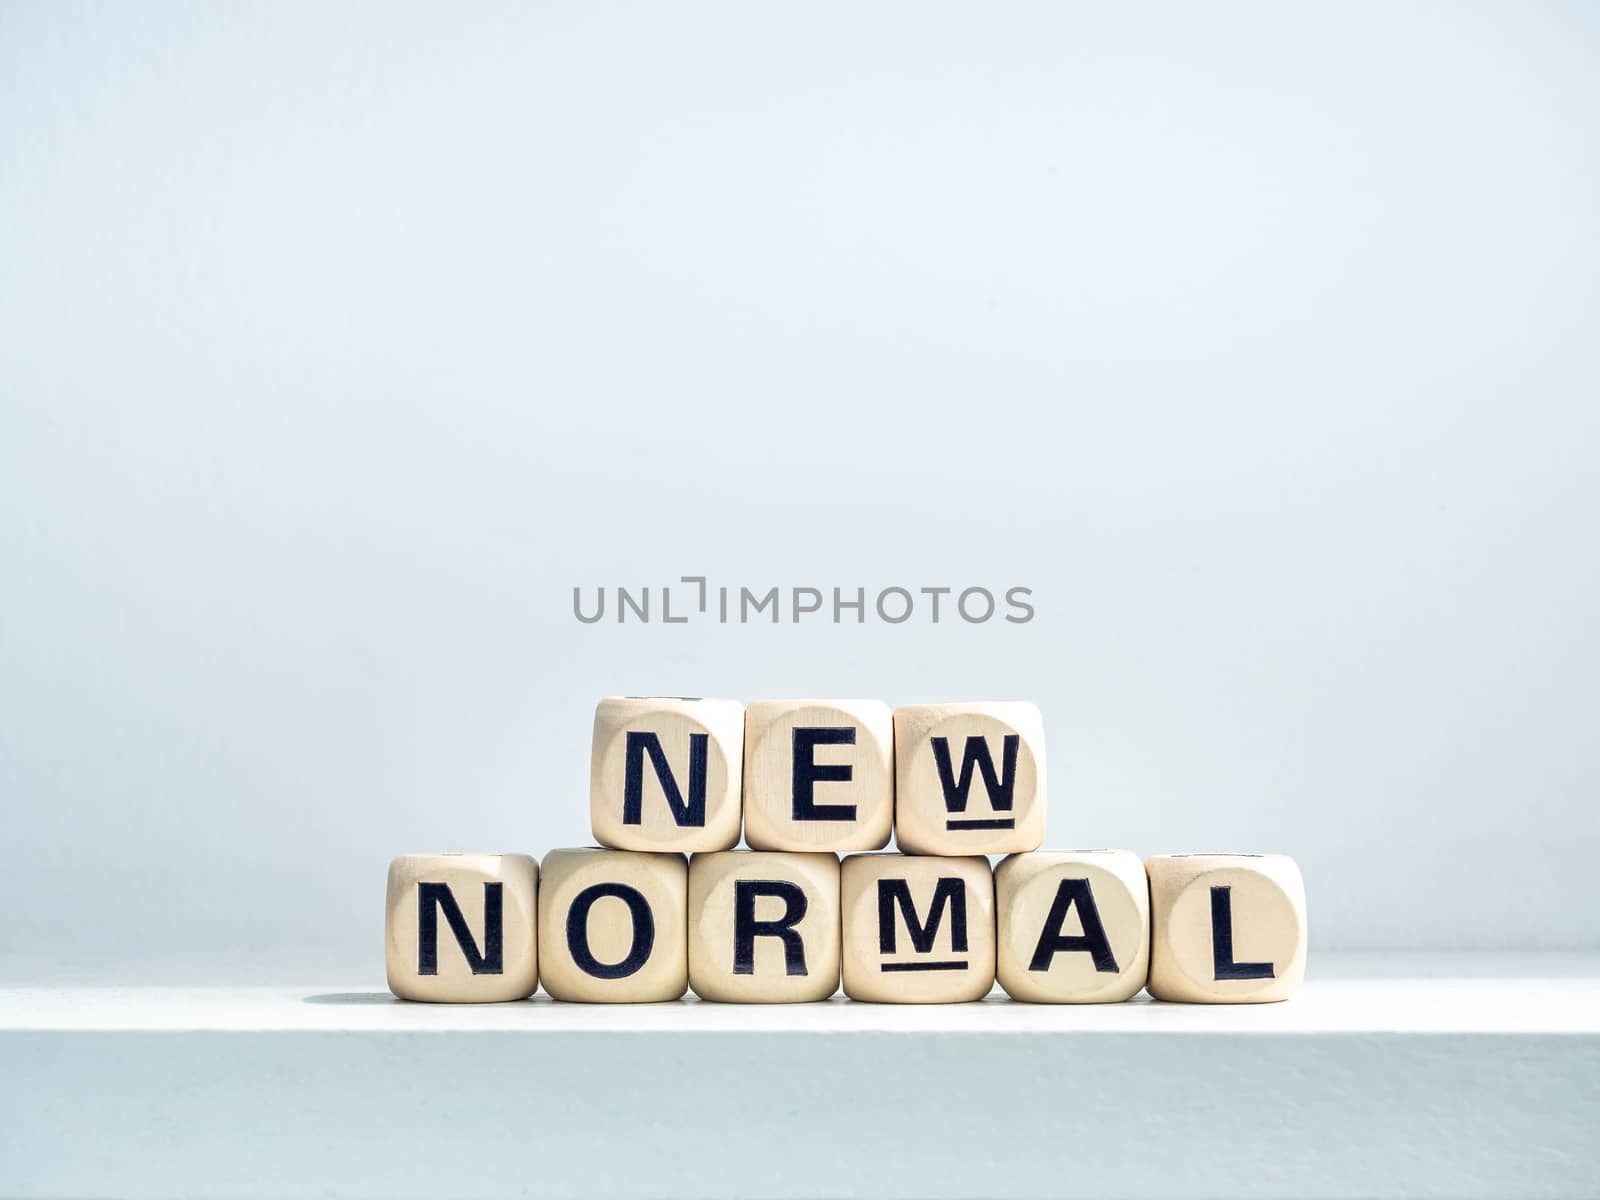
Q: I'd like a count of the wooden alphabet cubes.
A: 9